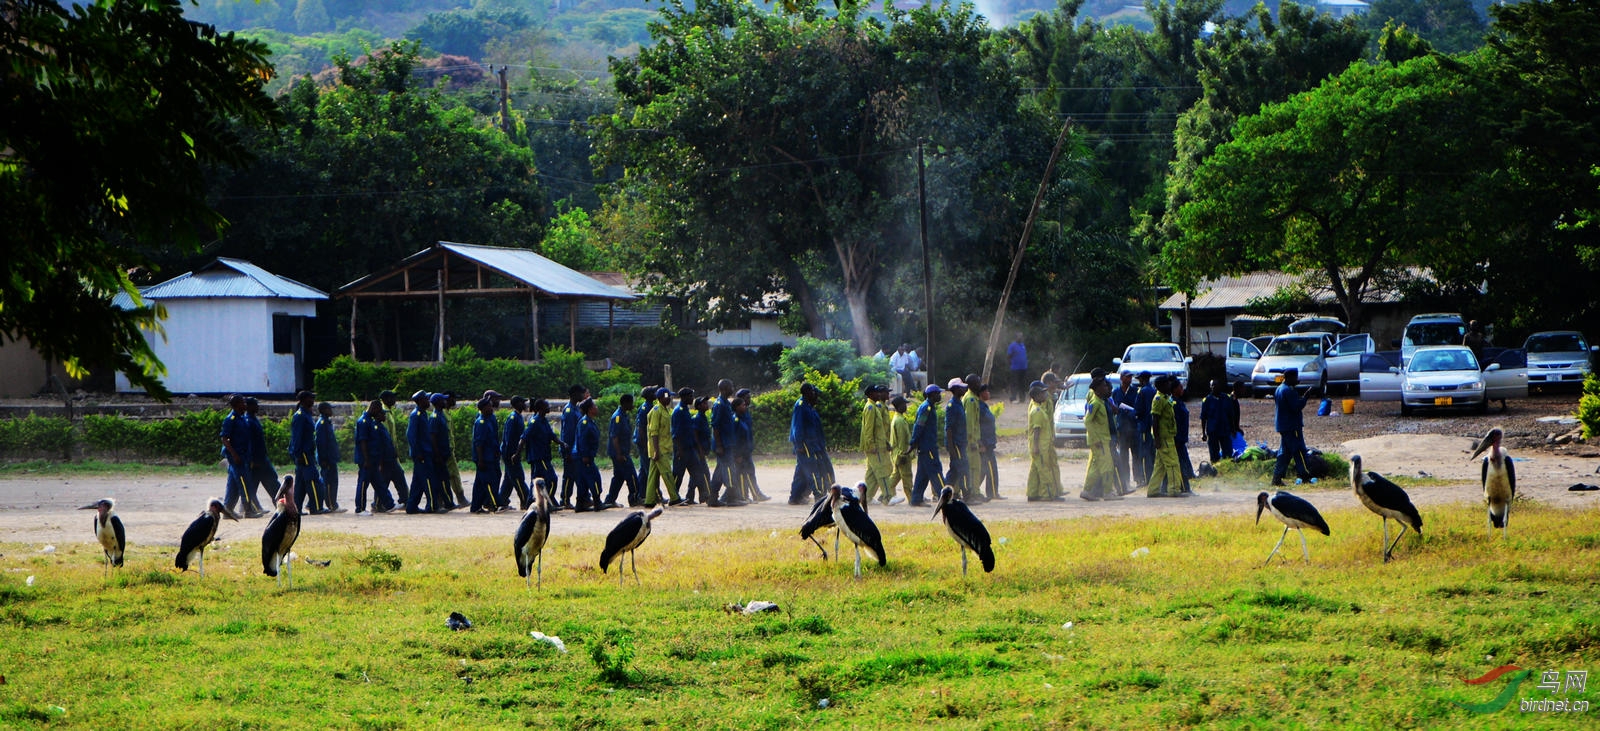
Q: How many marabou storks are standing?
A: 11